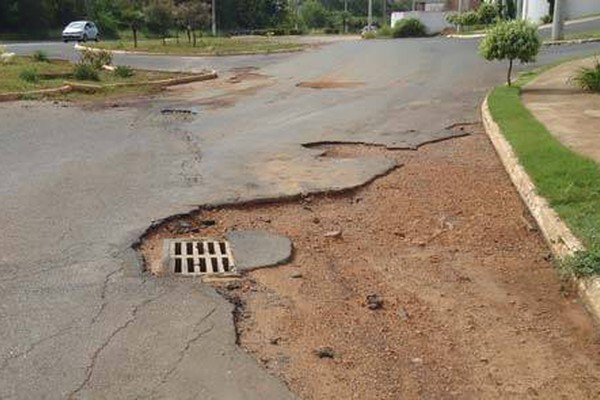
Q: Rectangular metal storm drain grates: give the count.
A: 1